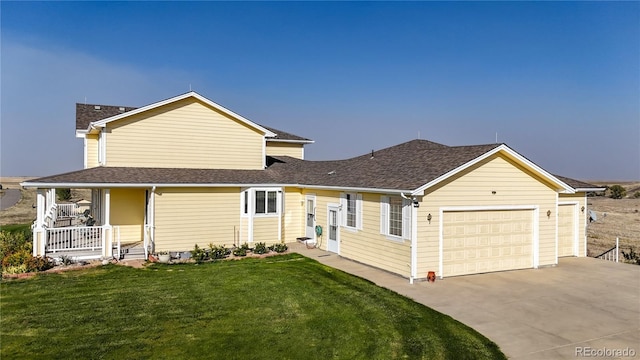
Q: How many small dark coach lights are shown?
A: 3